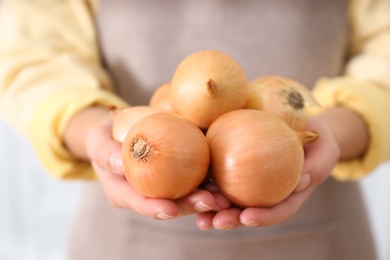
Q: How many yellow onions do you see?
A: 6